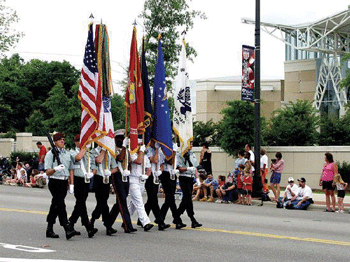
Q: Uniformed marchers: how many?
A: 8